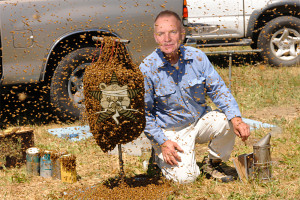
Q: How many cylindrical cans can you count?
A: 4